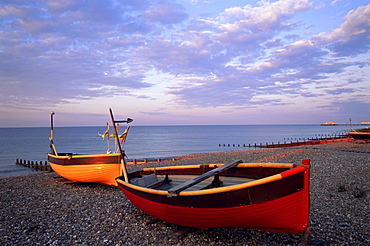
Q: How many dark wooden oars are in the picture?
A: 1